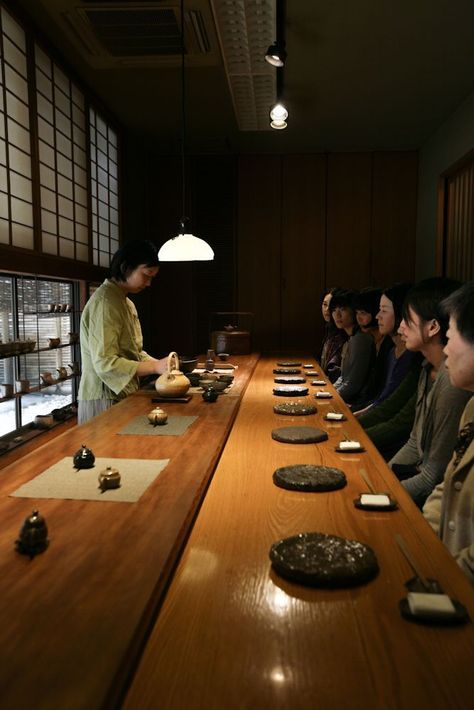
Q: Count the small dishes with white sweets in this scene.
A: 8